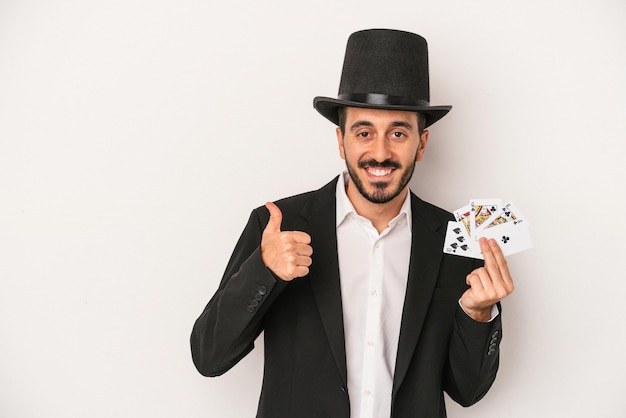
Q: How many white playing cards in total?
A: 5